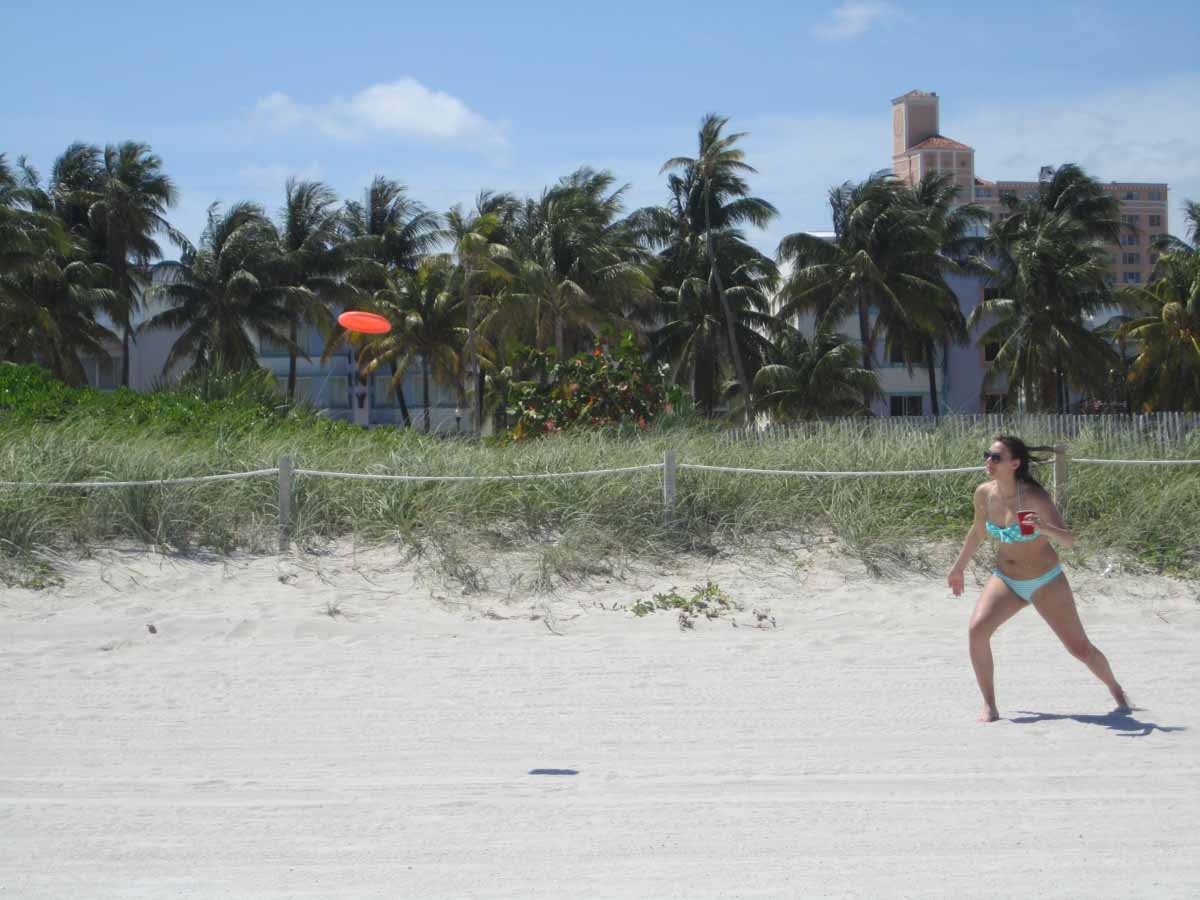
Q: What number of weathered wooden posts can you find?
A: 3